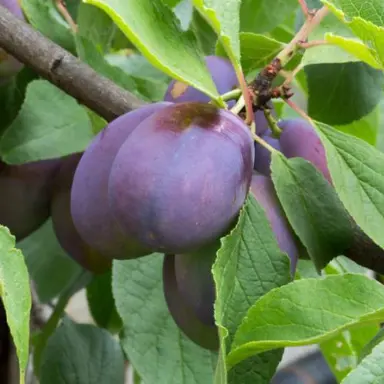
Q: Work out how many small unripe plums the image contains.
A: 0